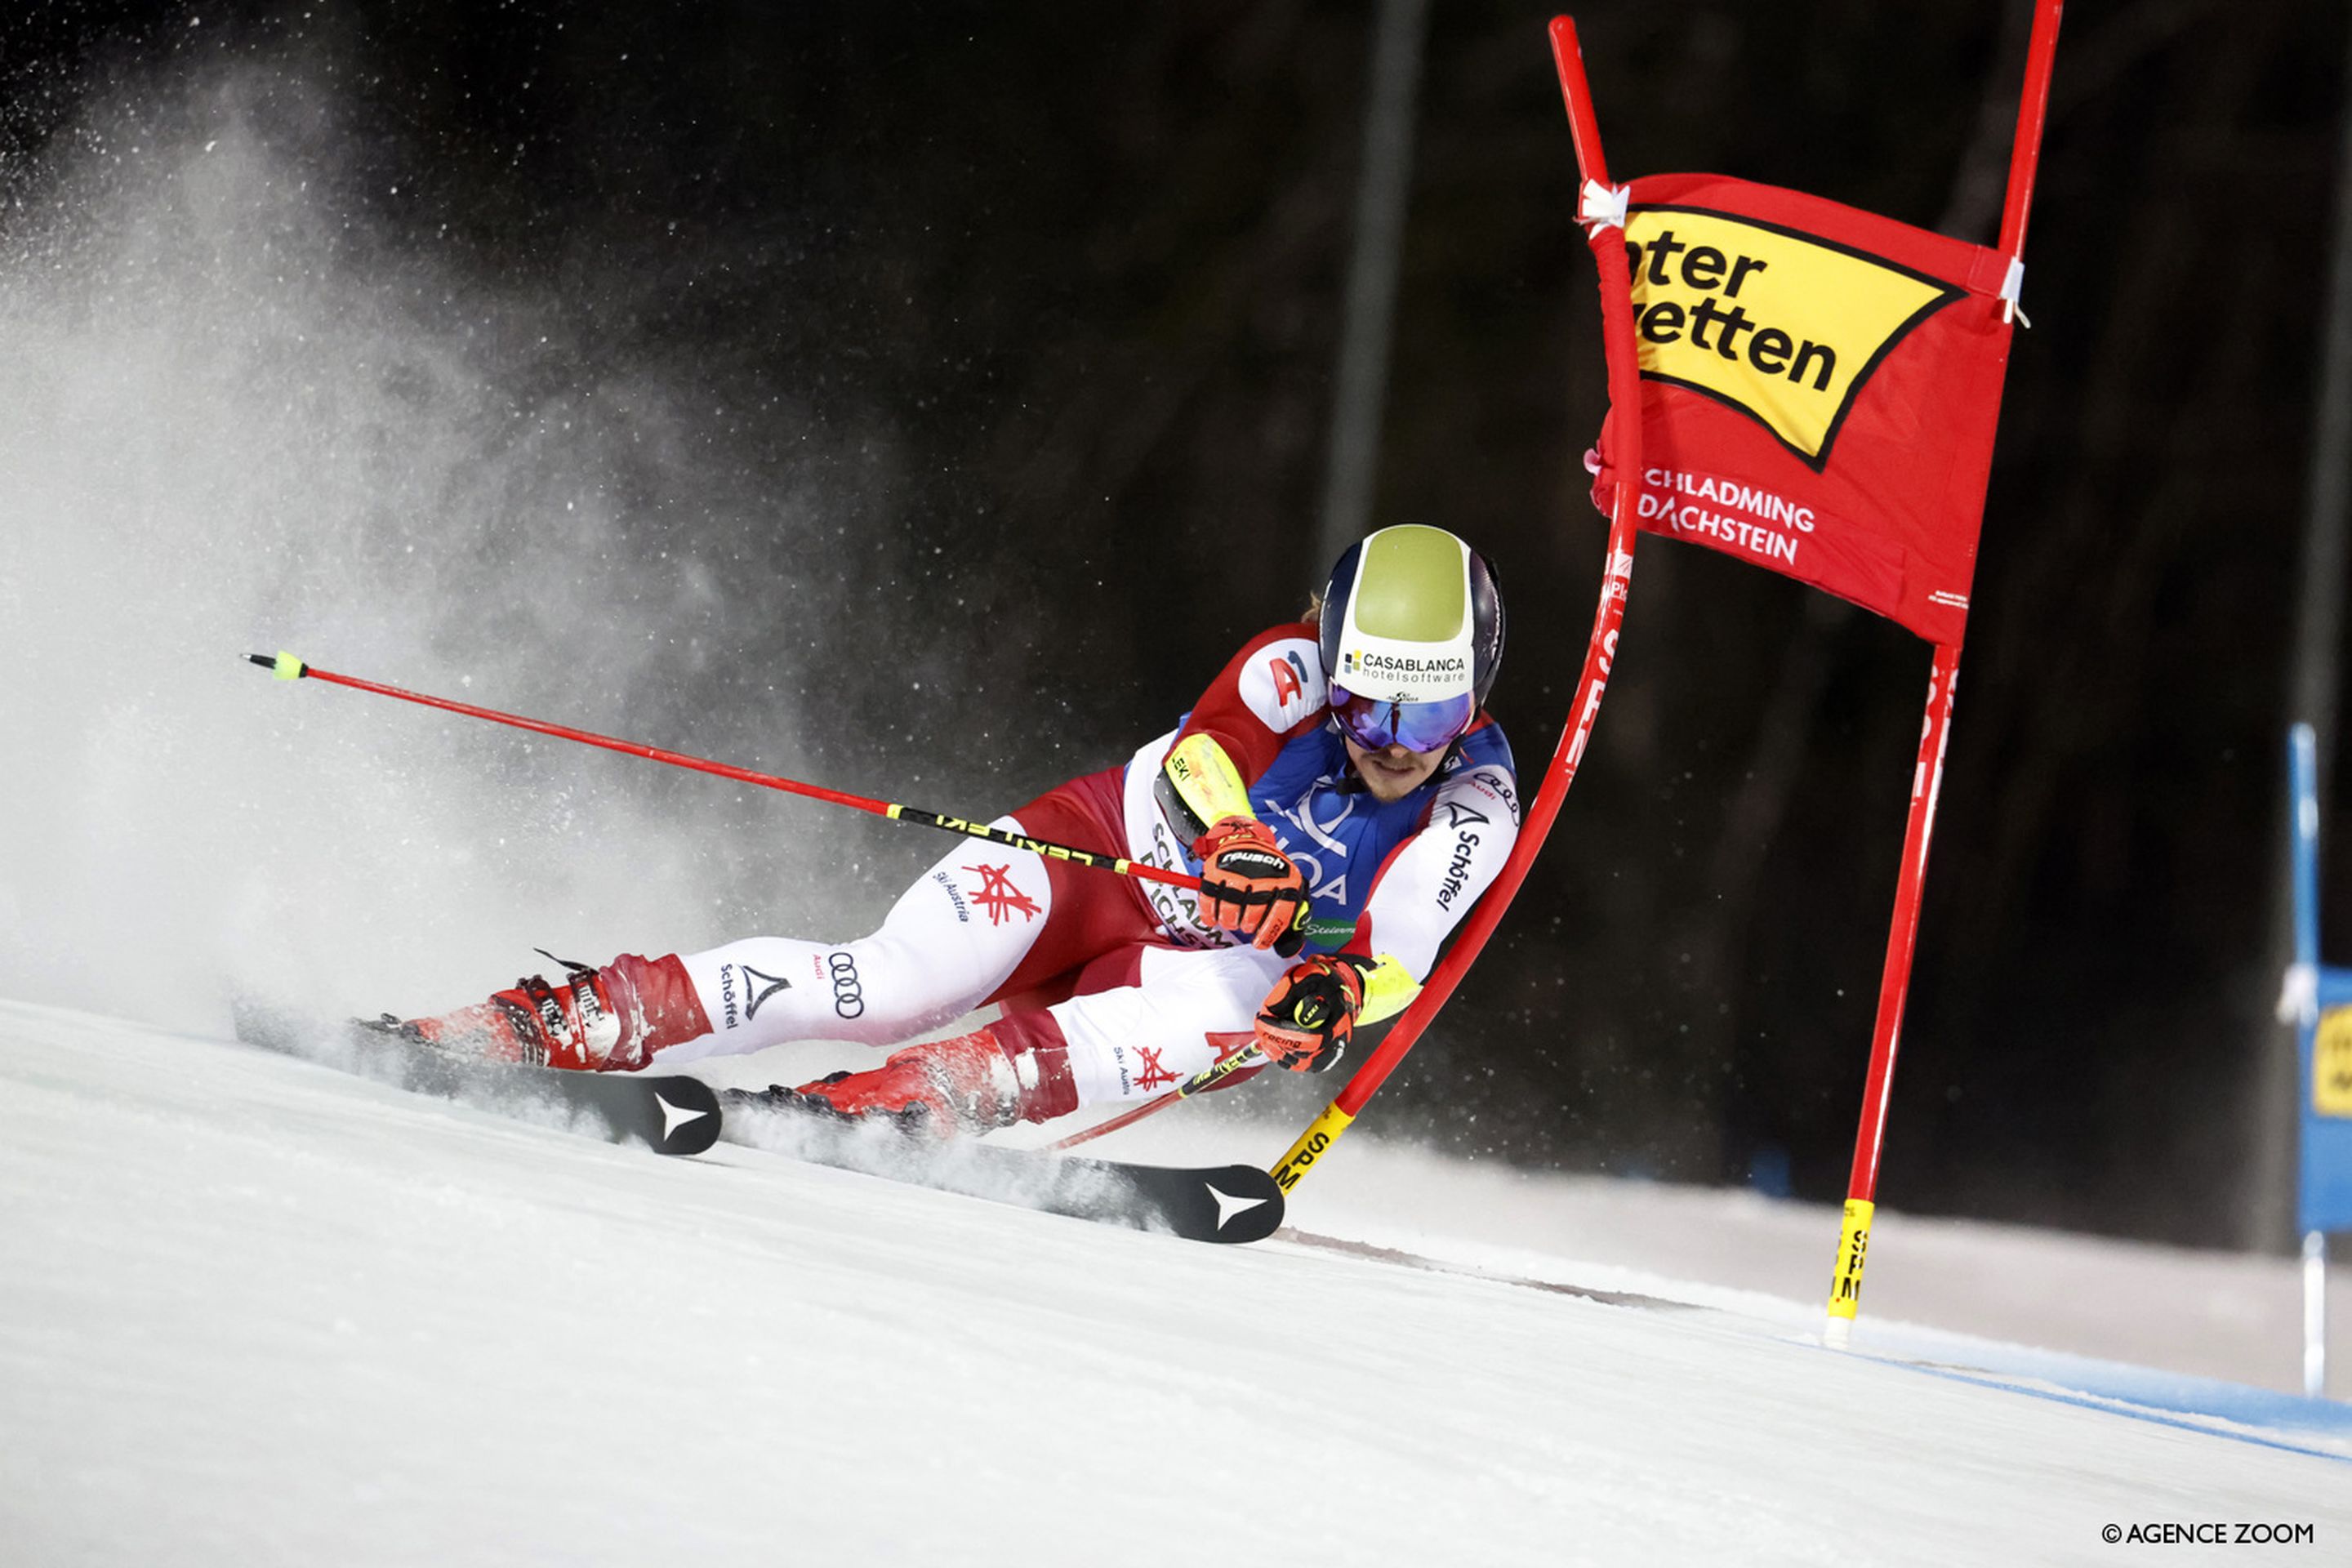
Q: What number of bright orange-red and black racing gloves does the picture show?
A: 2